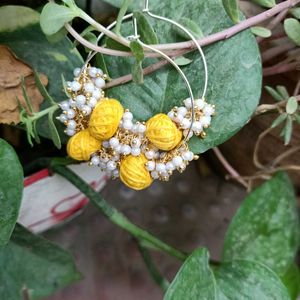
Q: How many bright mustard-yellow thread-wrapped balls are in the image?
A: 4